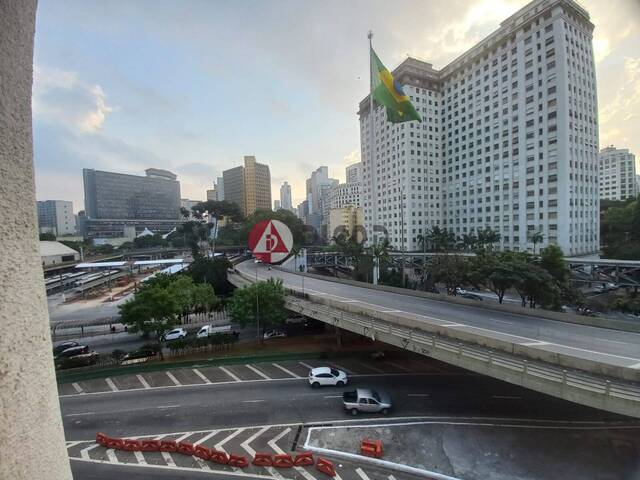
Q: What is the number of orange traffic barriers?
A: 14